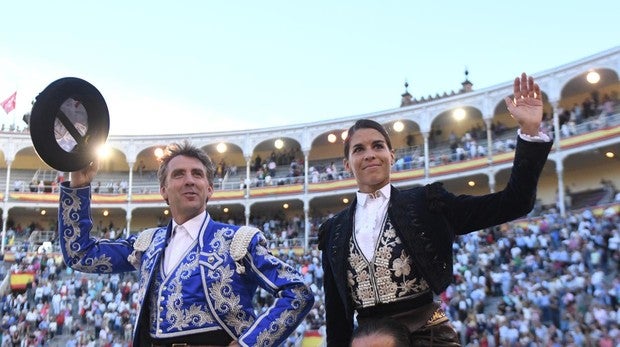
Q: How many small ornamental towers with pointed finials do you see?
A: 2